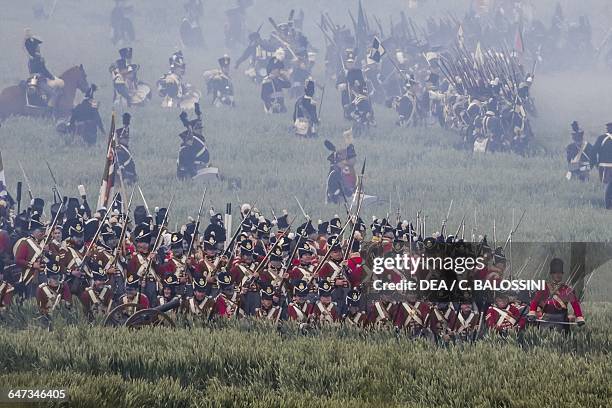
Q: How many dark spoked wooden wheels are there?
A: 2